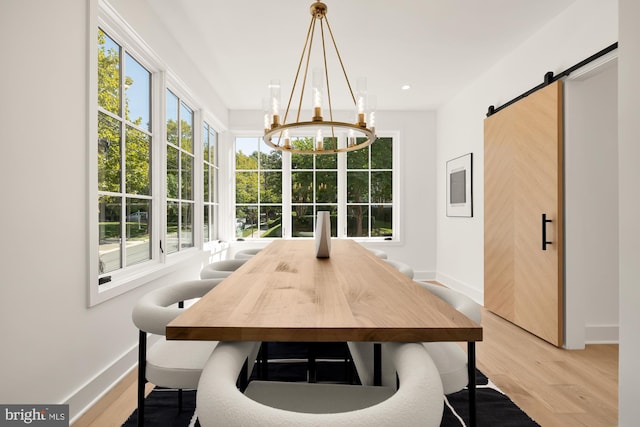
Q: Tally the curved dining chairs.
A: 7